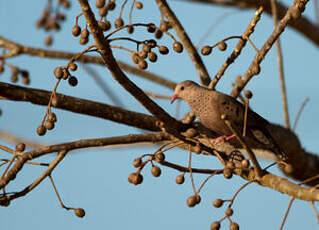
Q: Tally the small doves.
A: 1